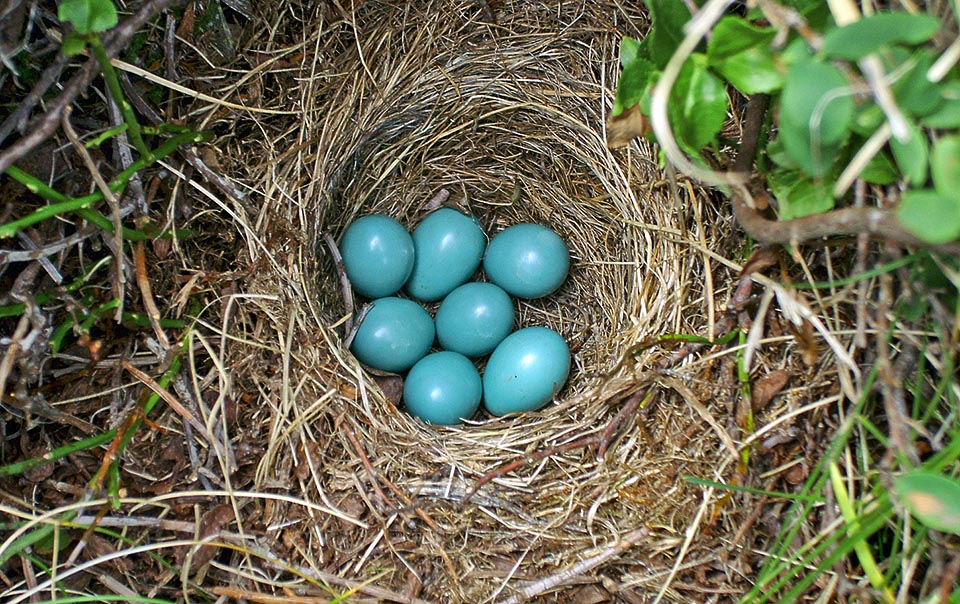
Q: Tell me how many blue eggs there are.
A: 7